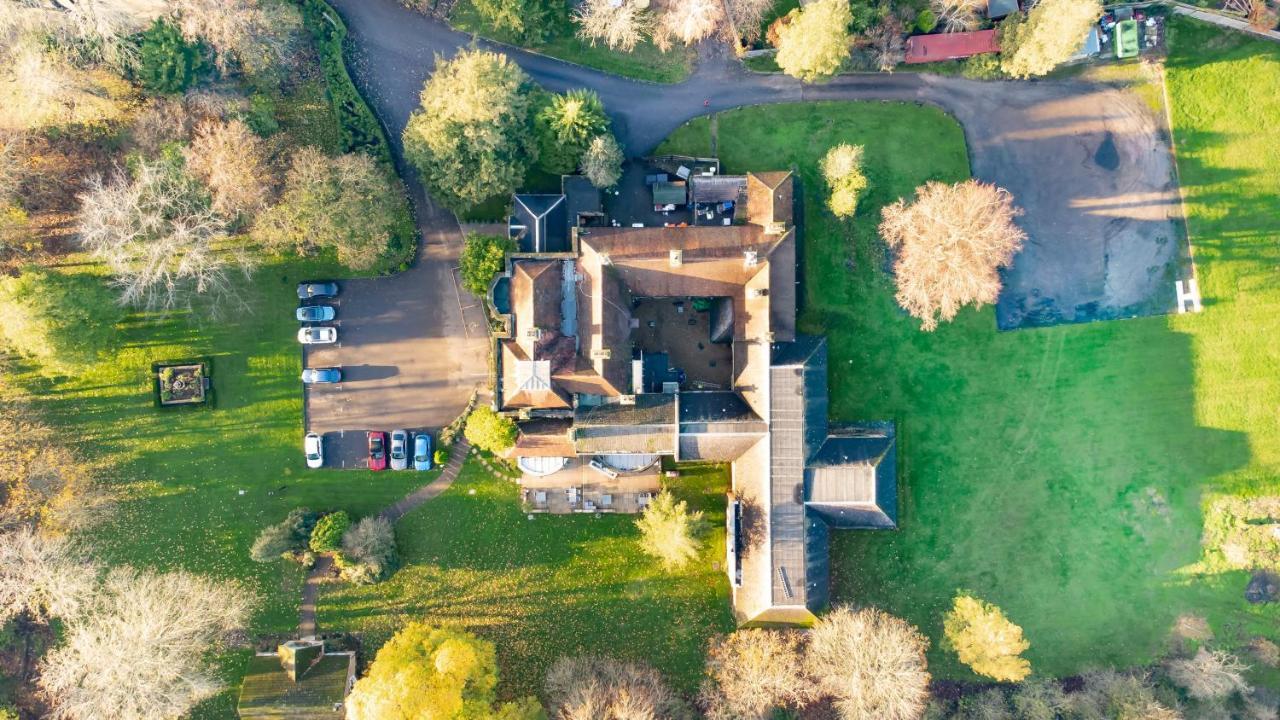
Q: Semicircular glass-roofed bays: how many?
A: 2